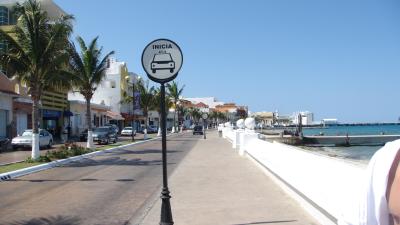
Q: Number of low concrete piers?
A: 1